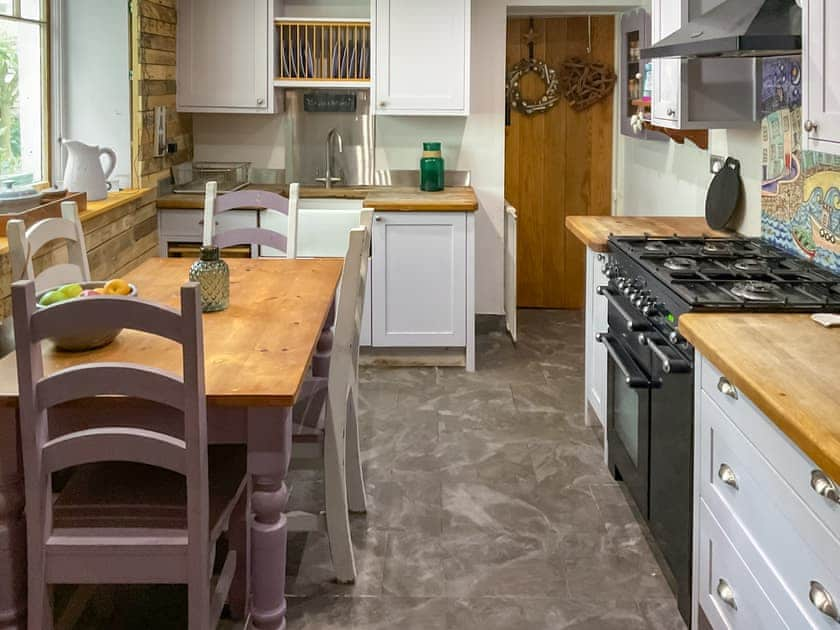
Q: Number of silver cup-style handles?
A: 5